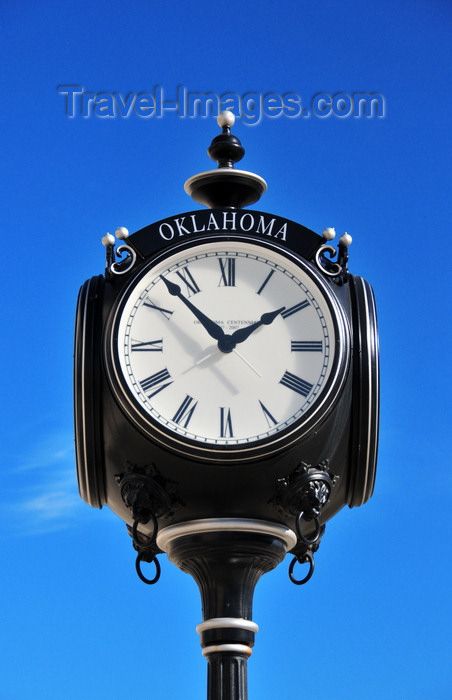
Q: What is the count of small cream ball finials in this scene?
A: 5